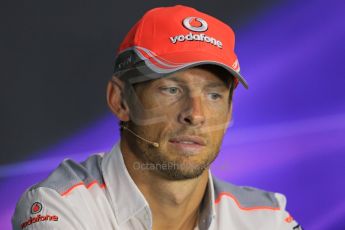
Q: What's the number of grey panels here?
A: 2